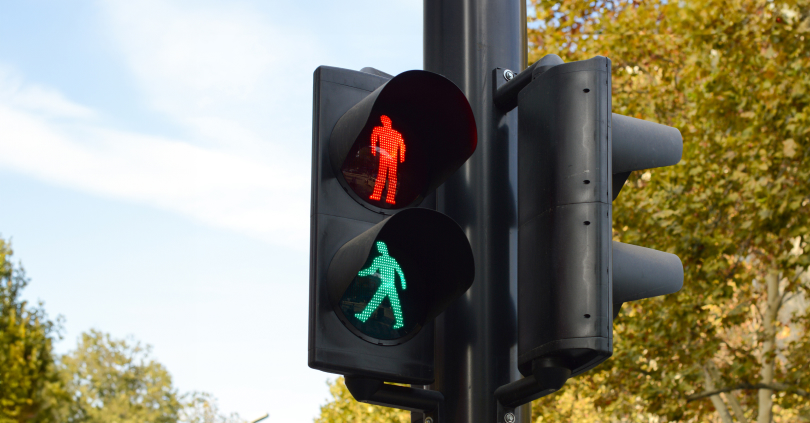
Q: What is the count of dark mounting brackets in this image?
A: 3